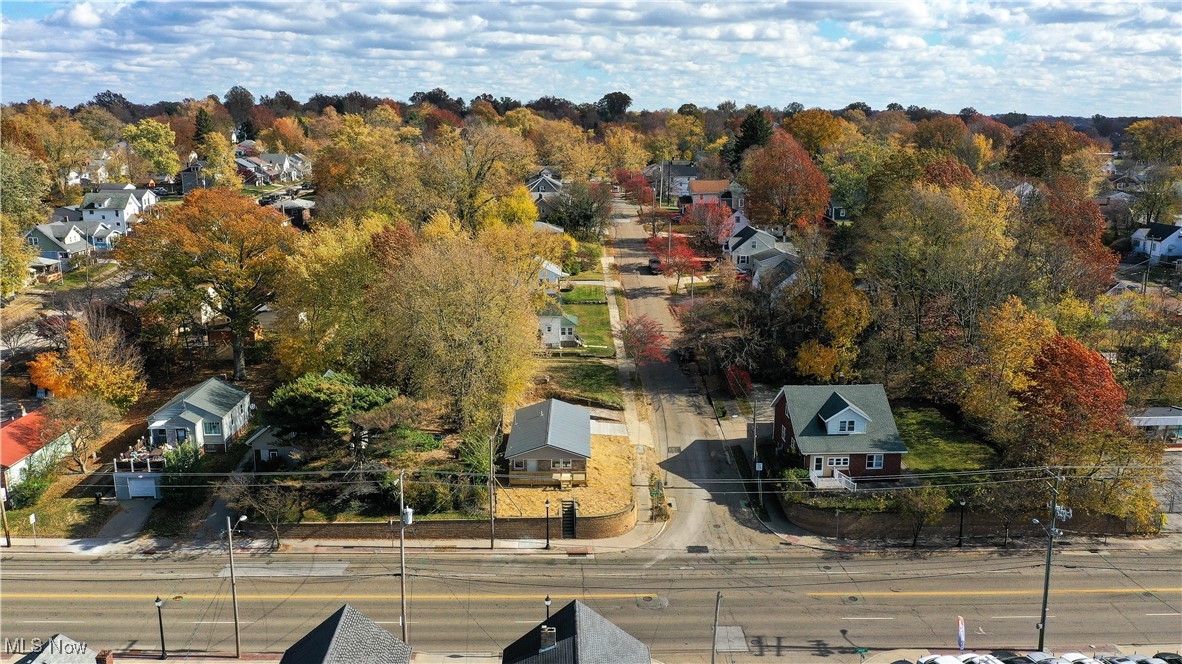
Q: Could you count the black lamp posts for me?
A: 4